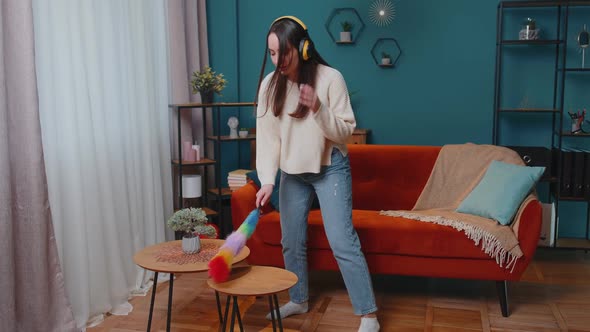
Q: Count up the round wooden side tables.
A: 2